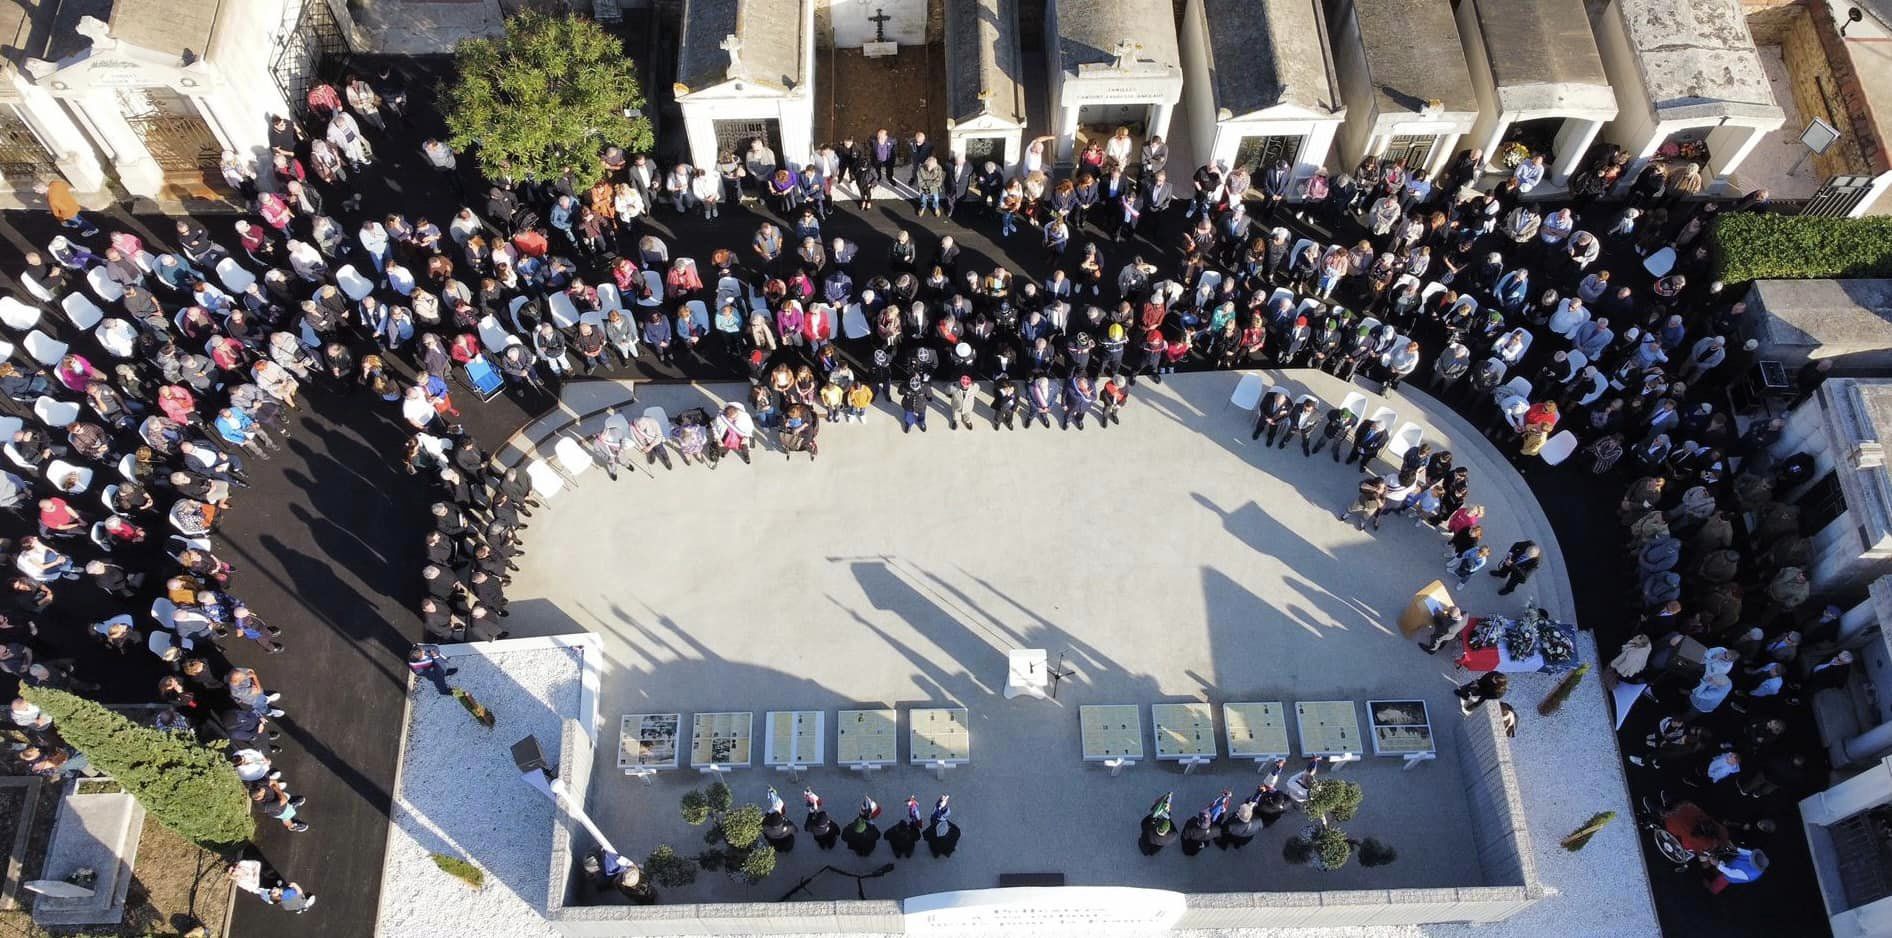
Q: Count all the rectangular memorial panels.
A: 10